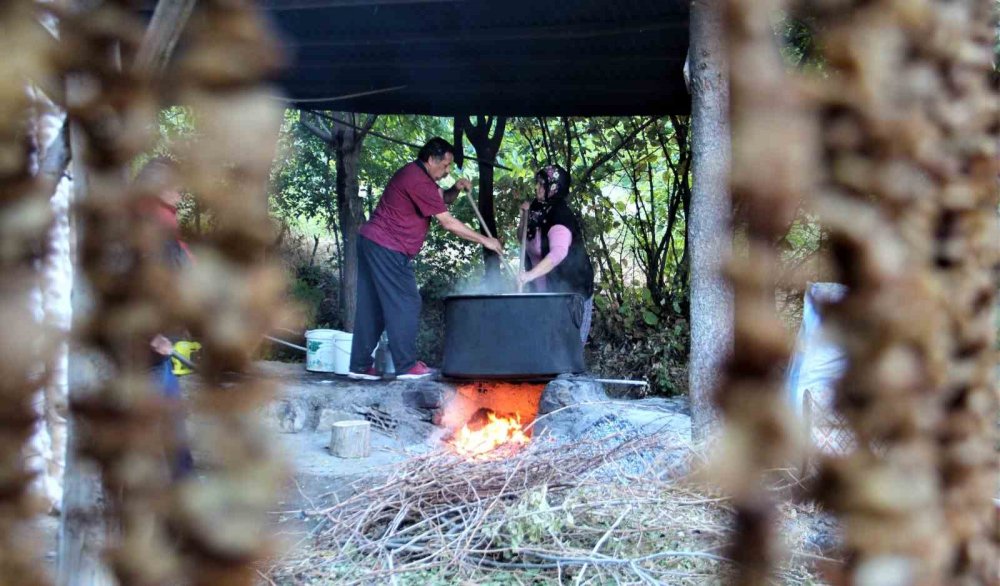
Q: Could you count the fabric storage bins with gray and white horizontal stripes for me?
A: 0